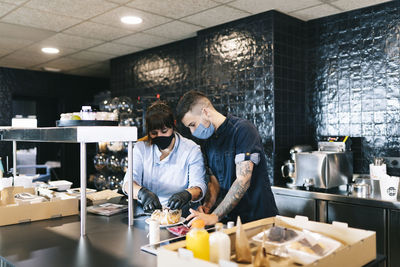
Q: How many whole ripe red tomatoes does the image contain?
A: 0